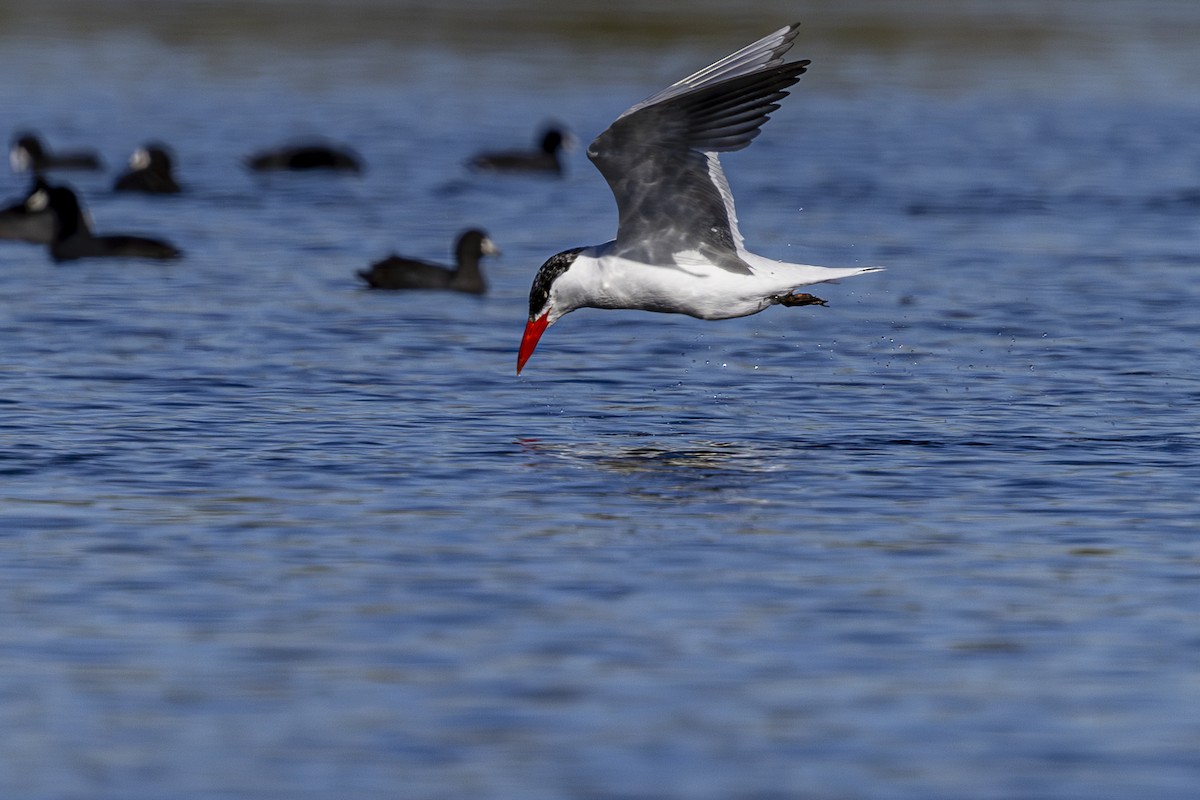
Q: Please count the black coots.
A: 7